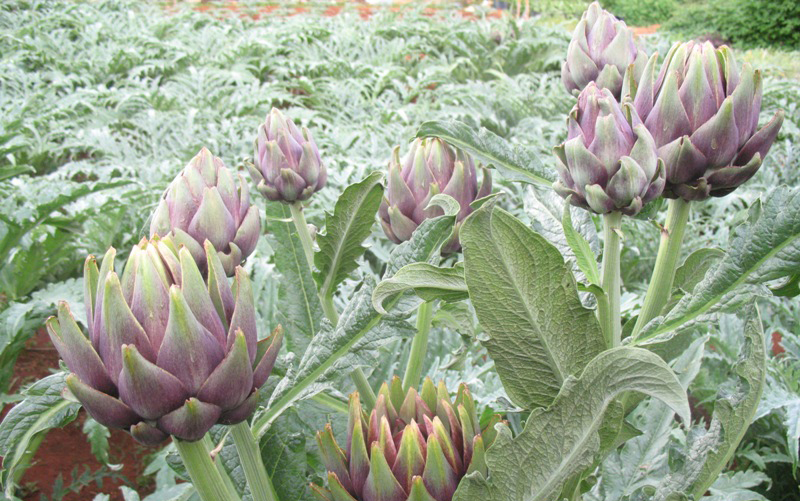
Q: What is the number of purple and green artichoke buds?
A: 8